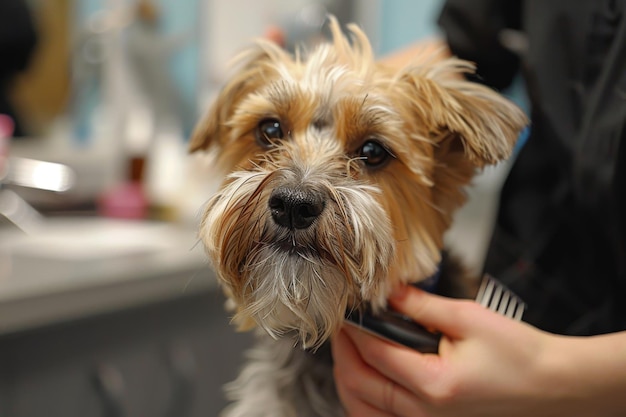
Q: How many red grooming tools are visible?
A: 0